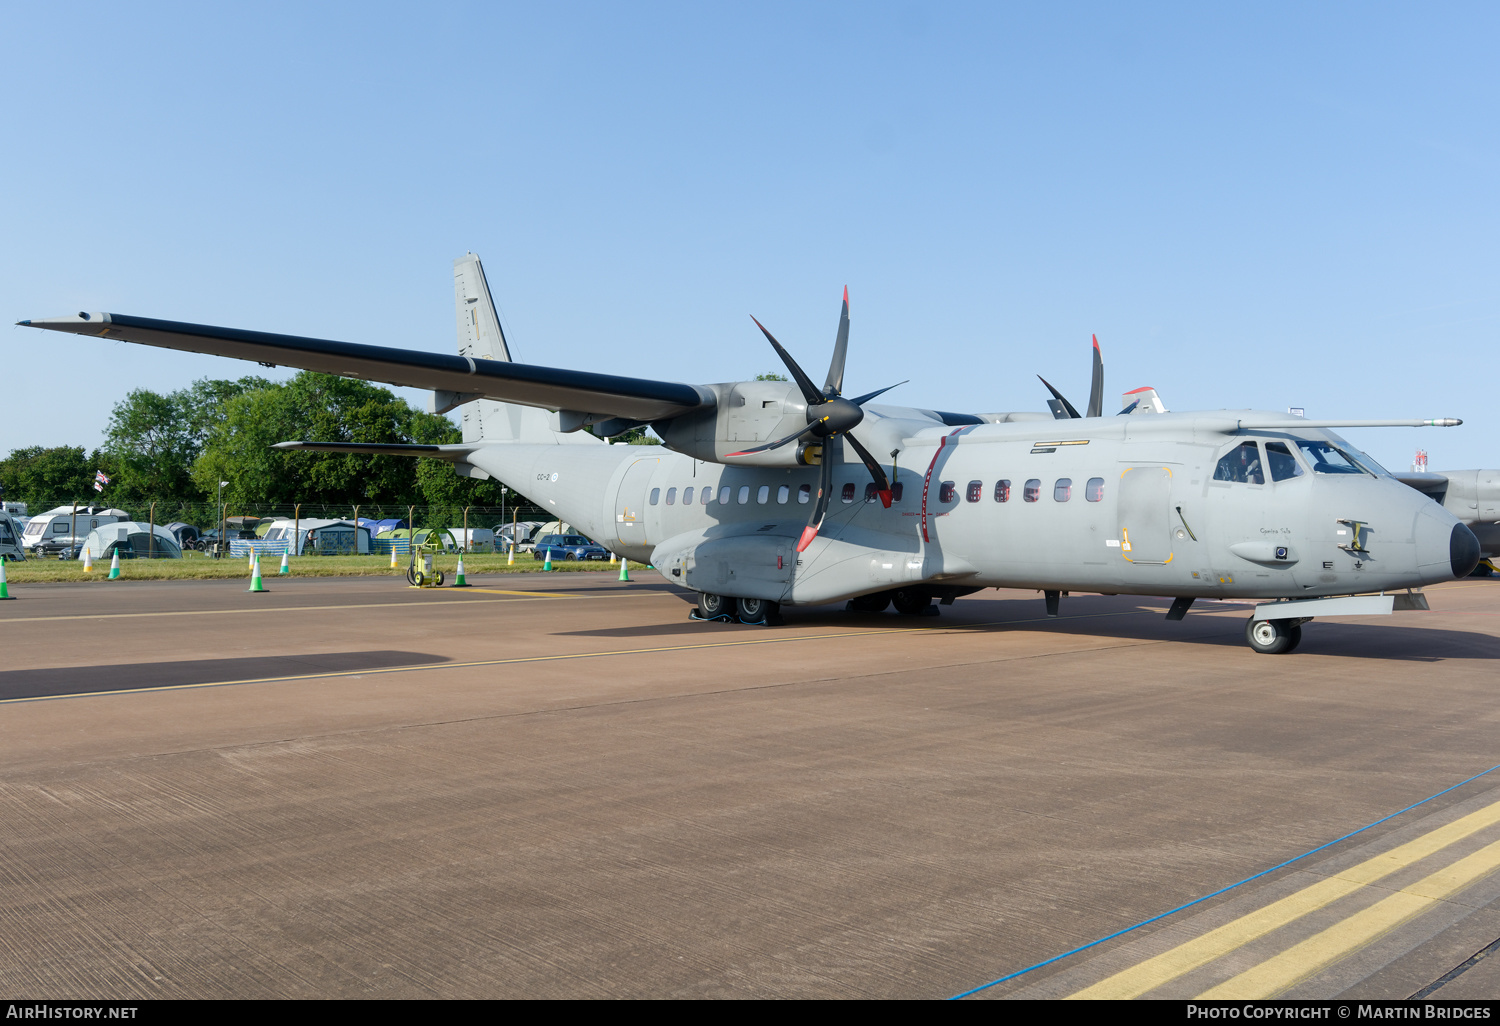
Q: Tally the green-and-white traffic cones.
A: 7